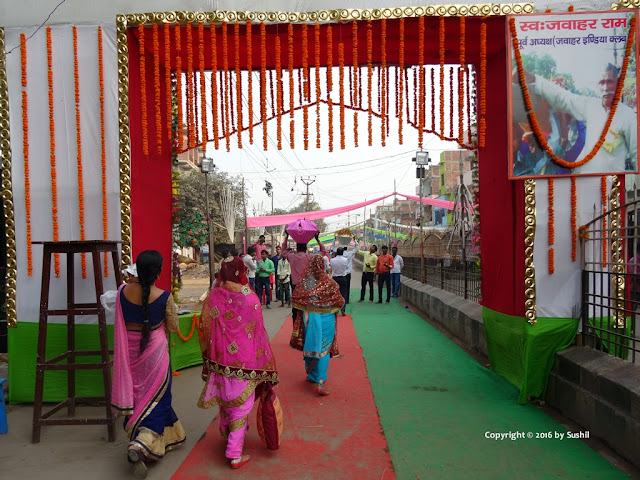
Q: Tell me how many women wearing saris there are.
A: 3